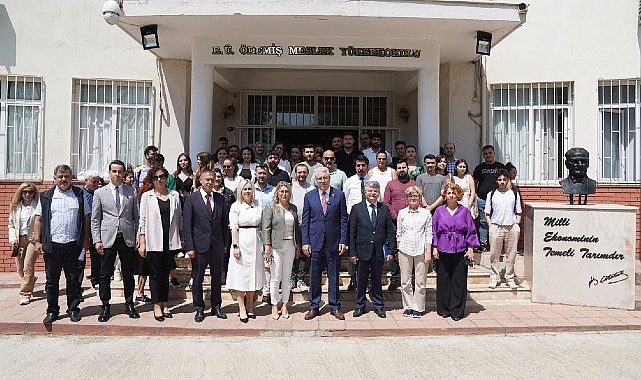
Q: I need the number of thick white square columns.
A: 2